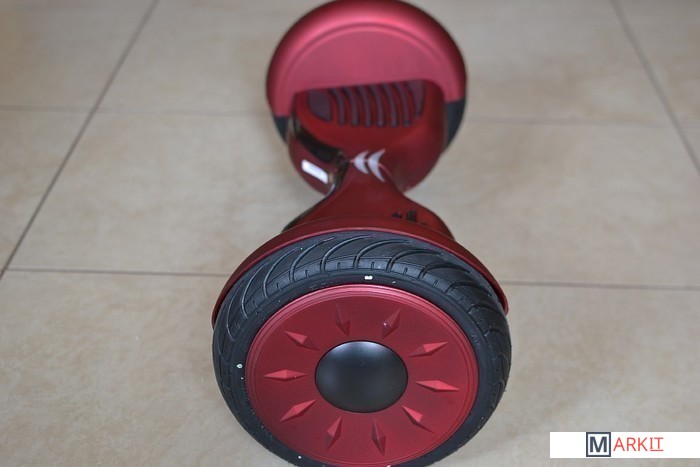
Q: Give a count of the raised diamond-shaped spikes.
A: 10